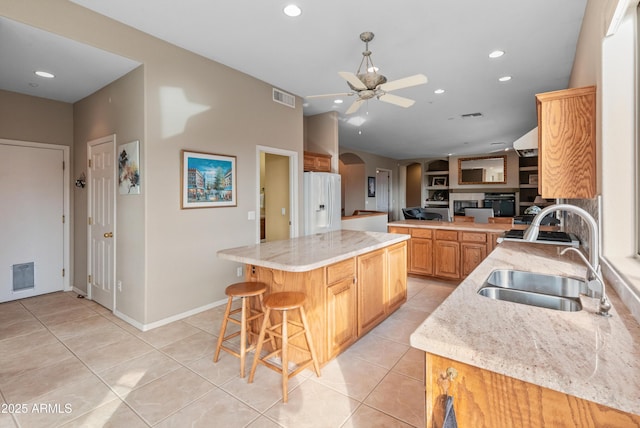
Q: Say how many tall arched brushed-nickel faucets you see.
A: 1